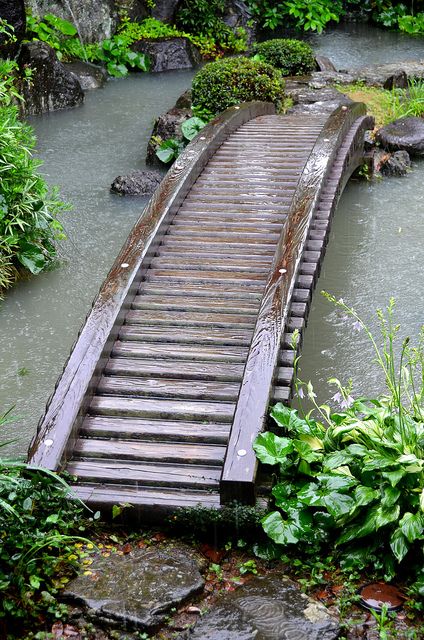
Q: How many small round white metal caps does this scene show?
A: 8